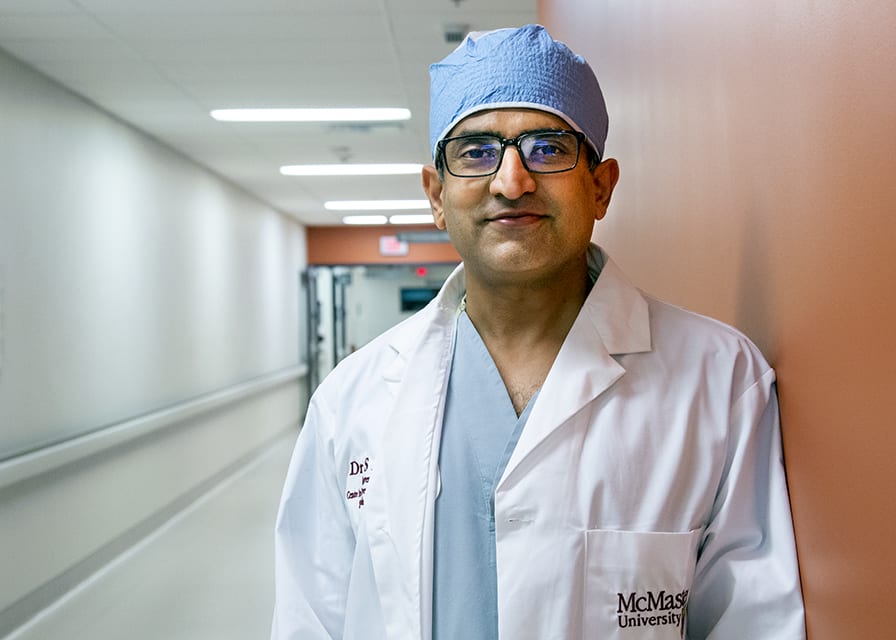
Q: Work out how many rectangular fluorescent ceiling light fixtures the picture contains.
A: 5